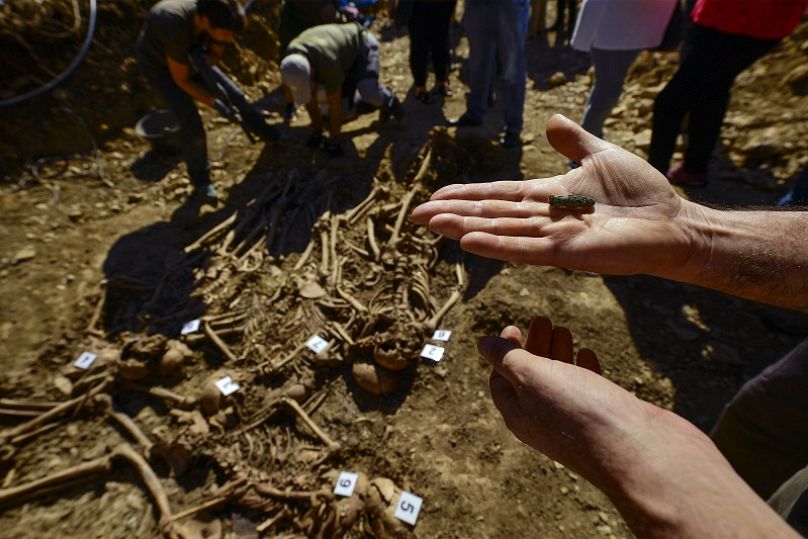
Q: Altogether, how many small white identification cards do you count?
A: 8